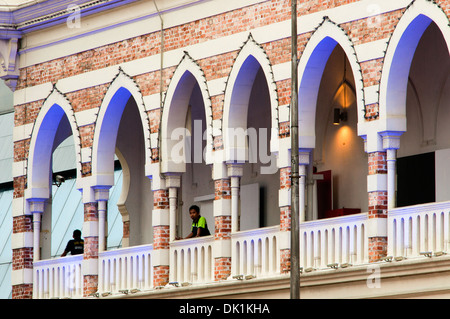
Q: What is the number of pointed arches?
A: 6